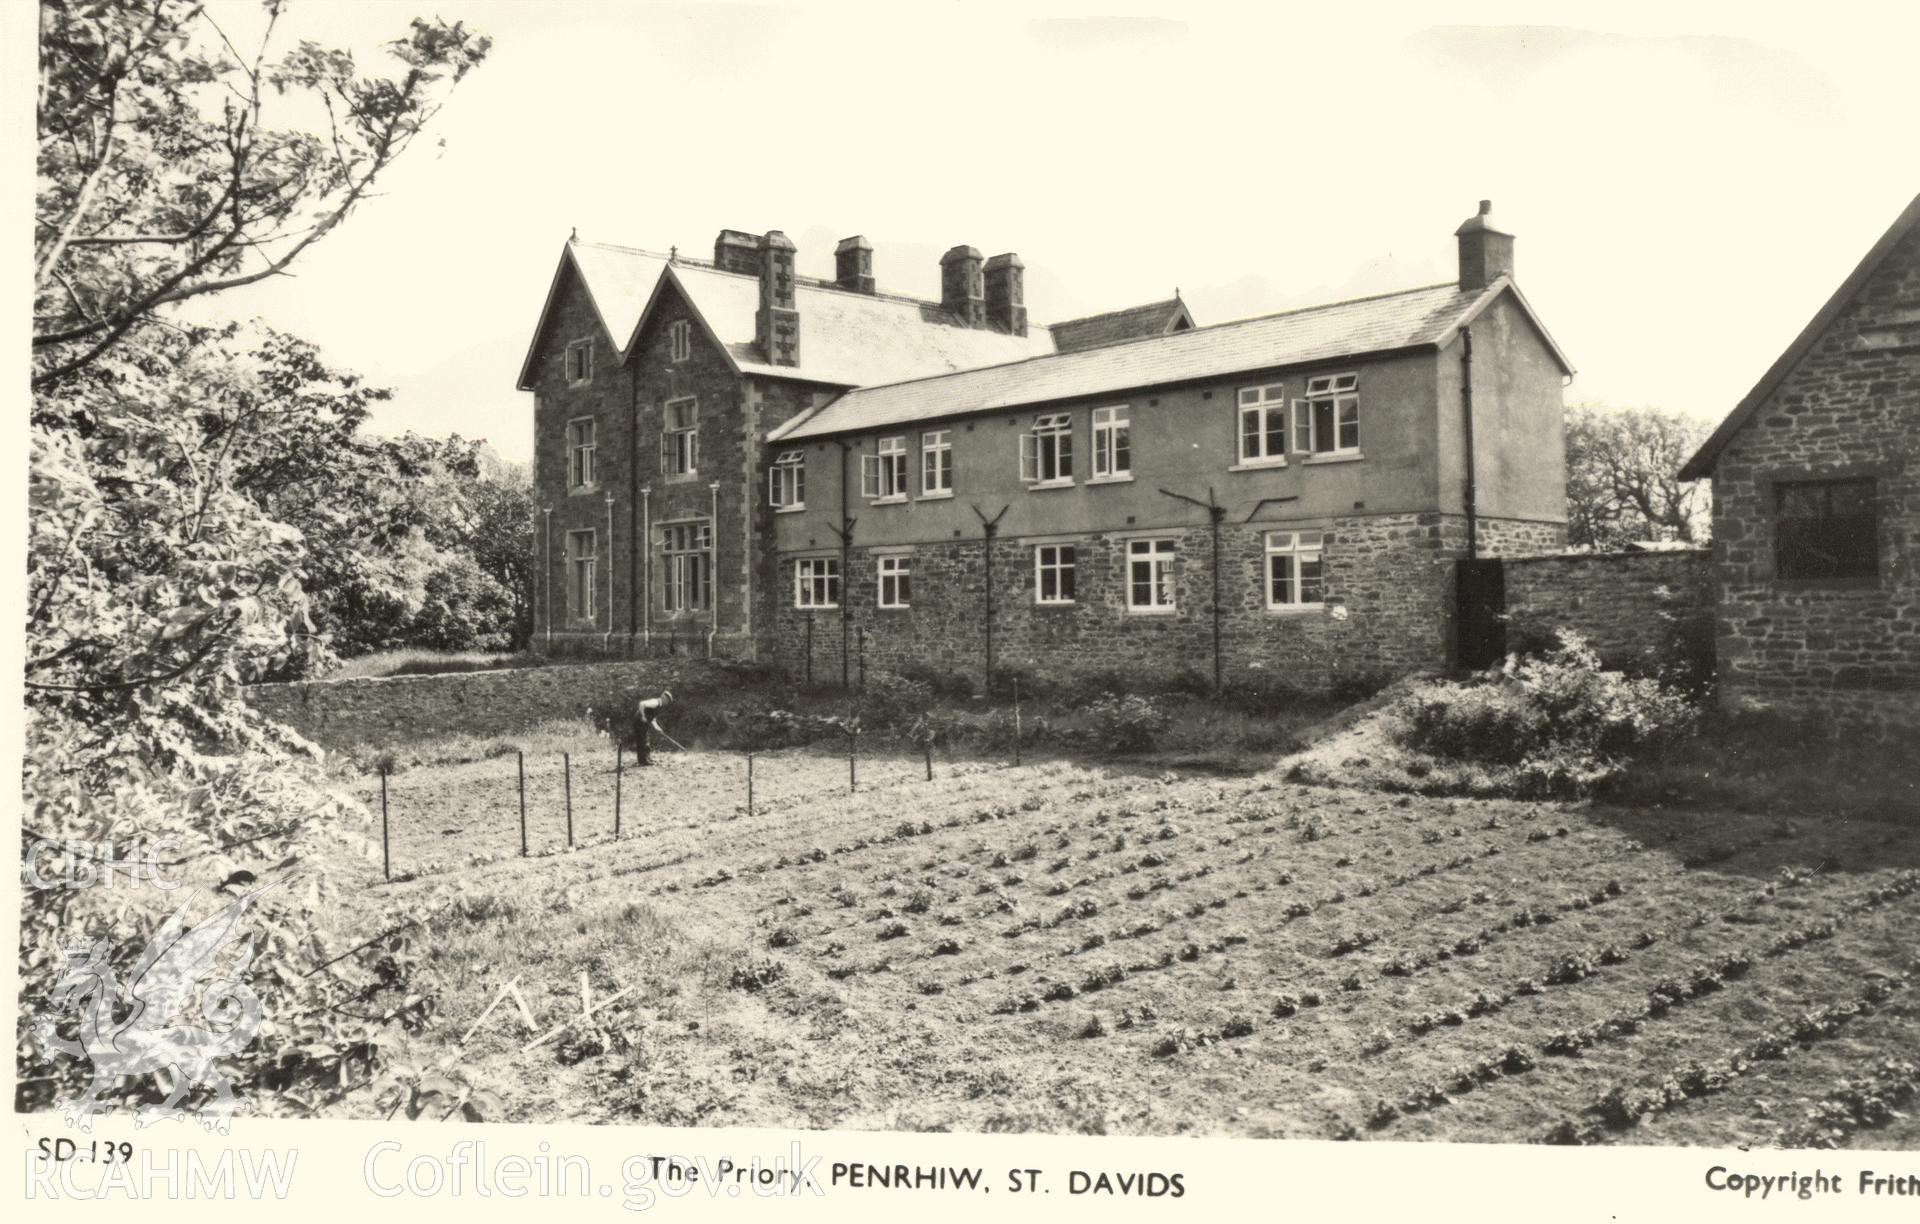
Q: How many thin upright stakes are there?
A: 8